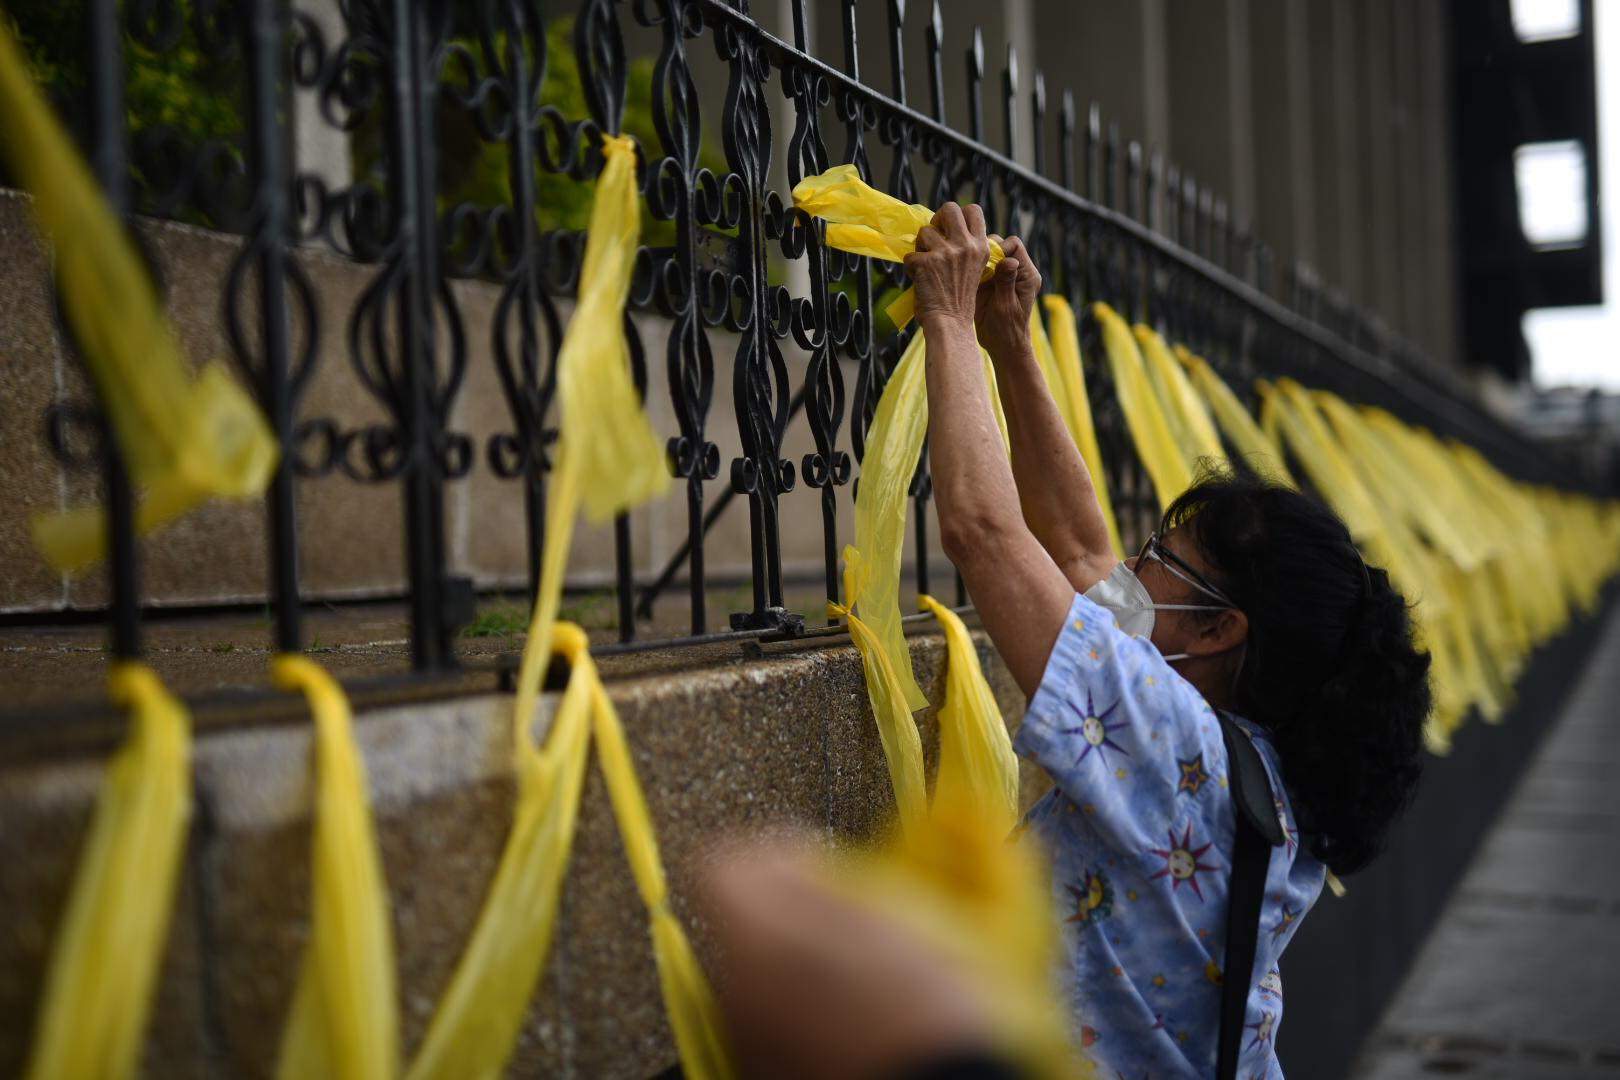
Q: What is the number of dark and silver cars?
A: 0